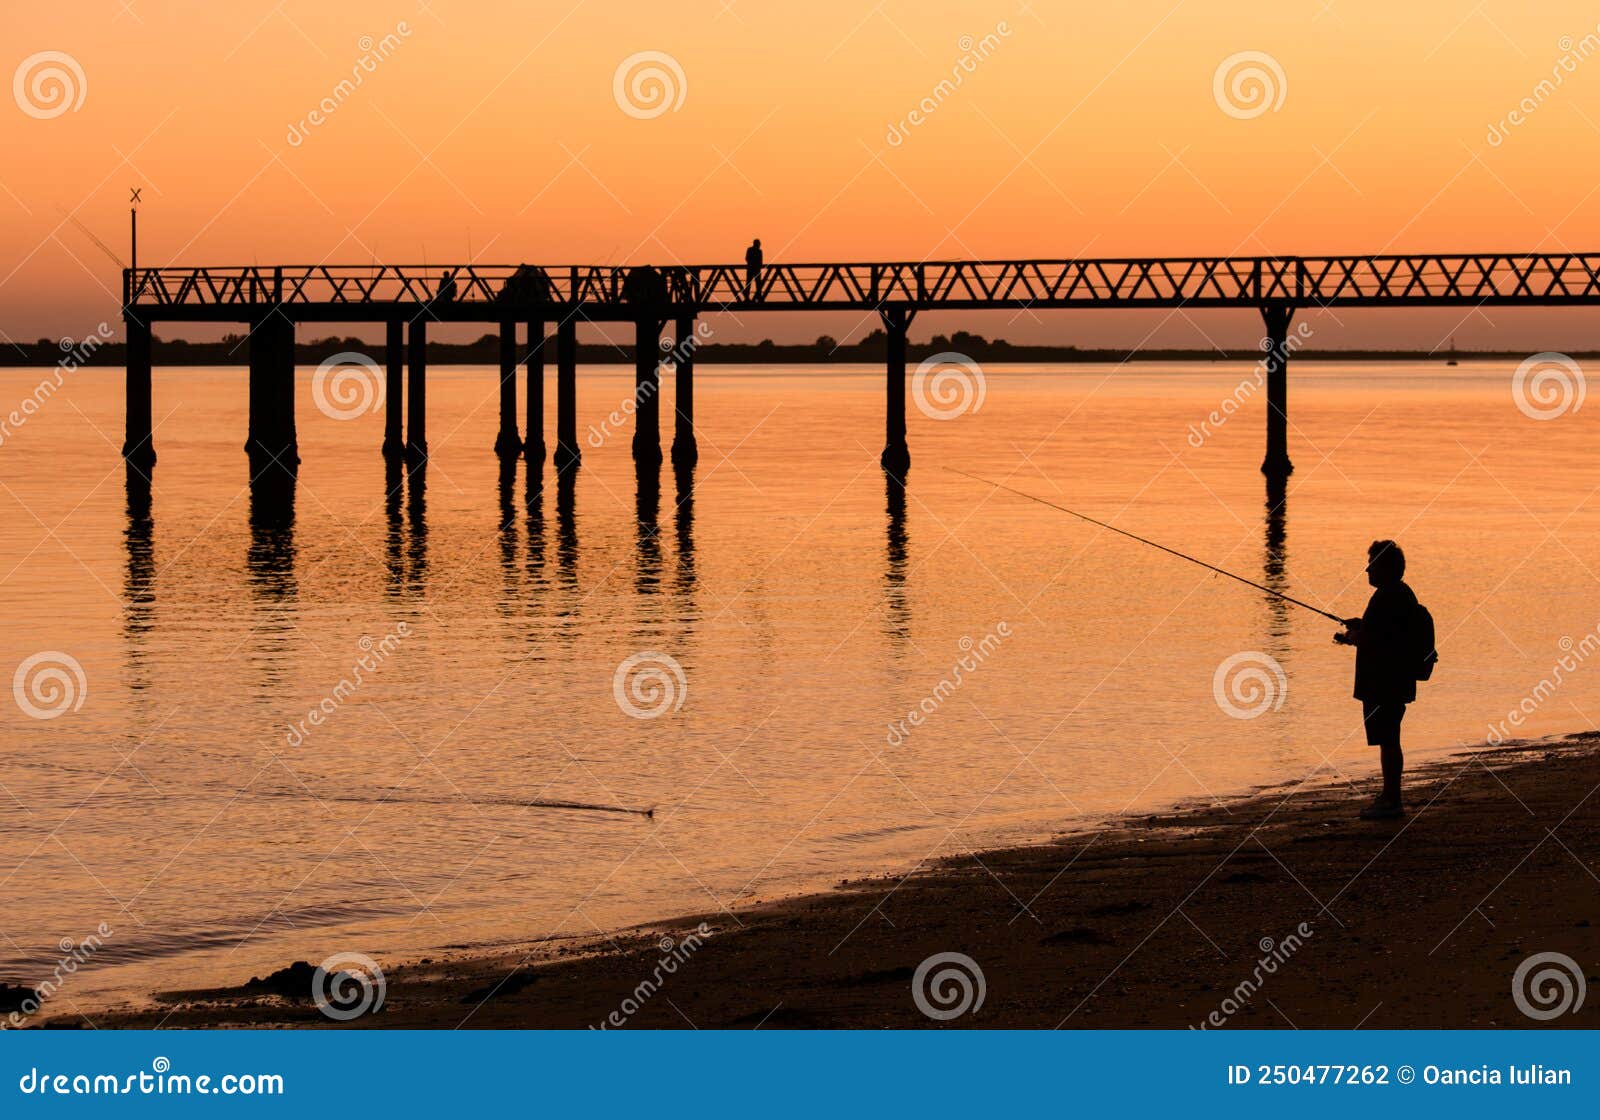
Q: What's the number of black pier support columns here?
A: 11